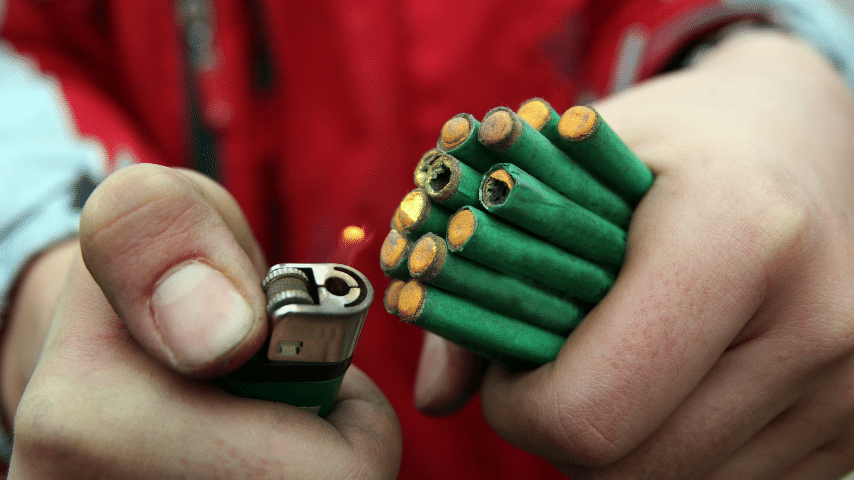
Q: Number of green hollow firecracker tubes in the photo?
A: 2